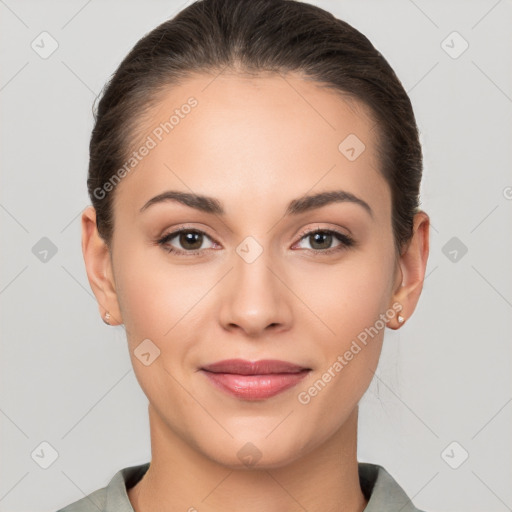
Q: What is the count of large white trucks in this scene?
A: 0